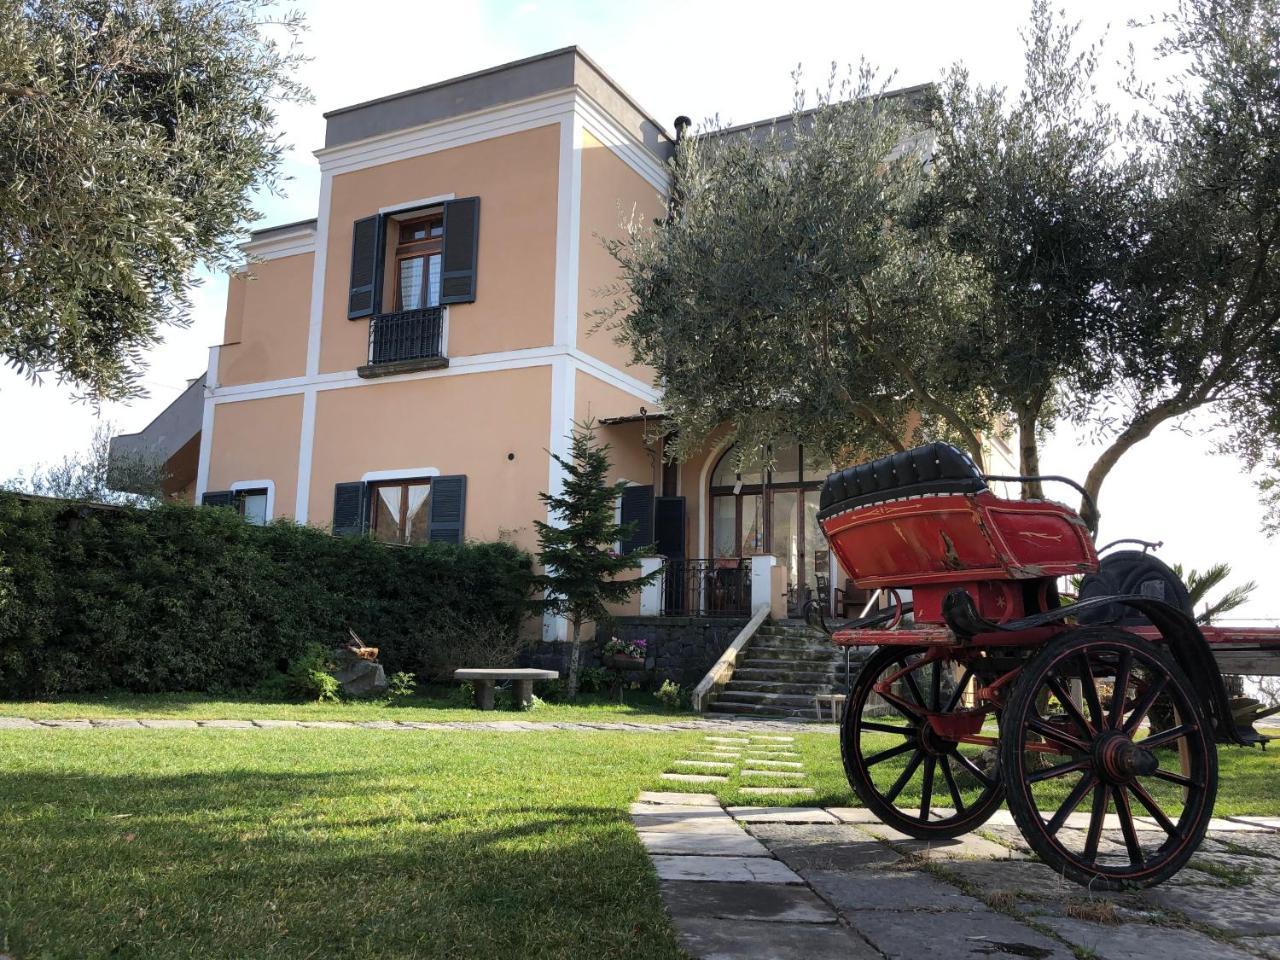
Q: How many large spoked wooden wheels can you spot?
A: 2